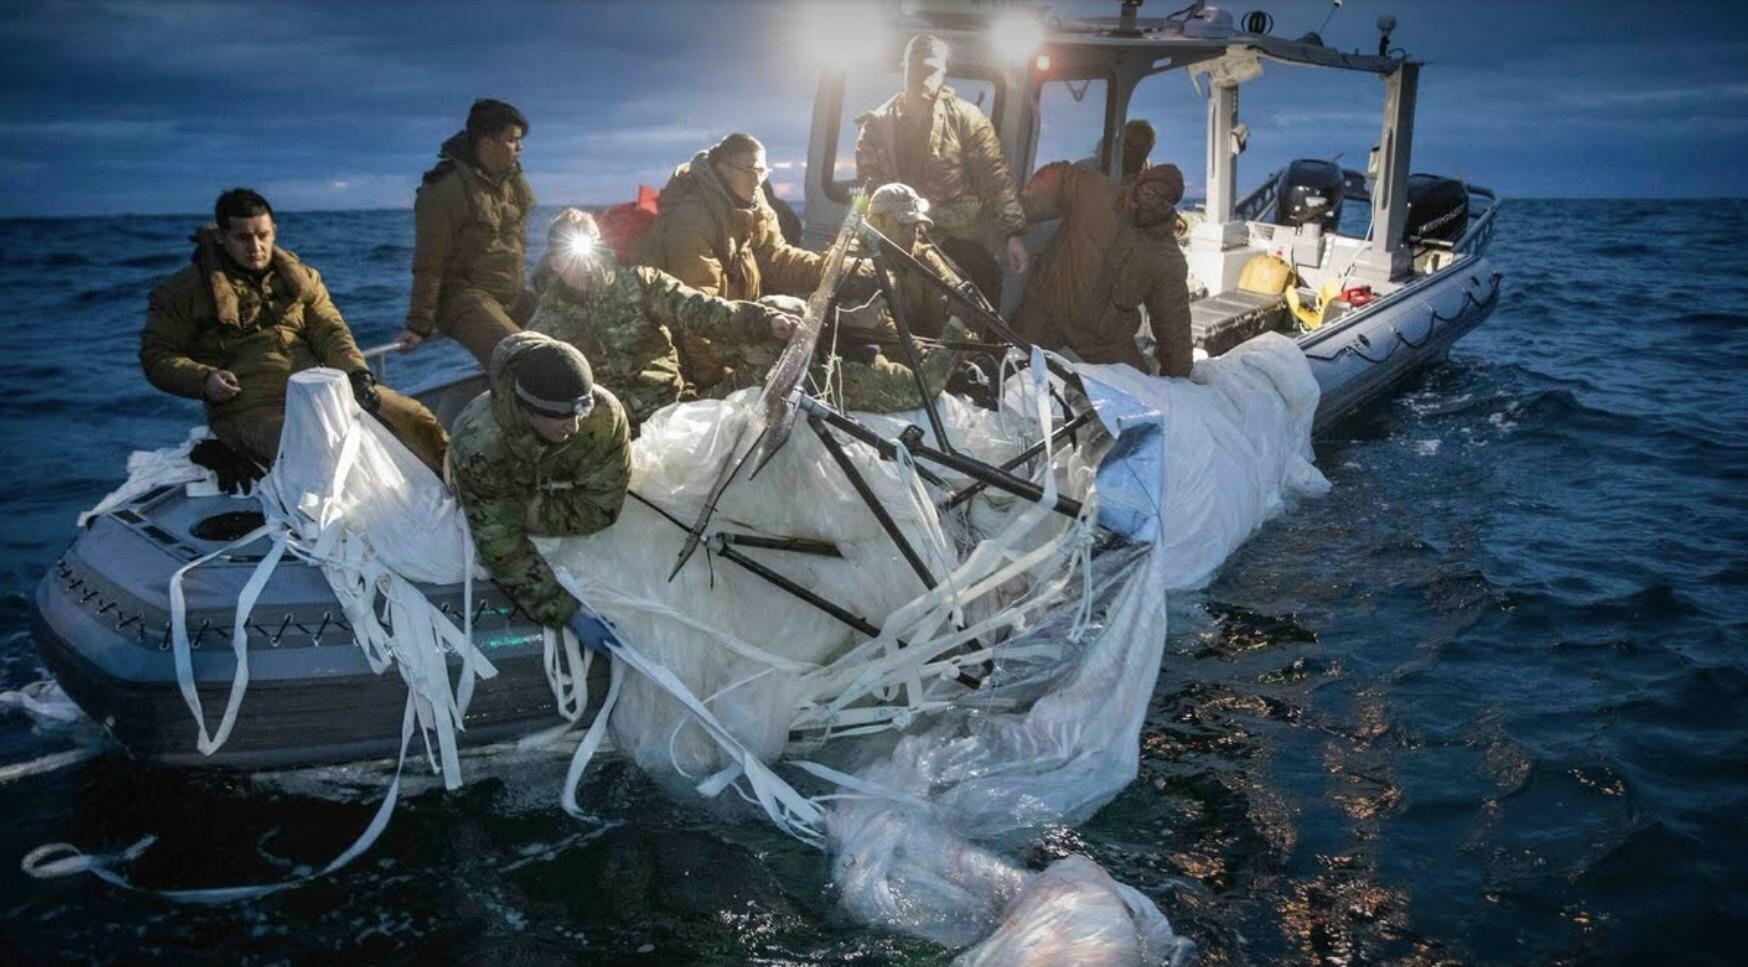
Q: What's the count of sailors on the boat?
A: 9